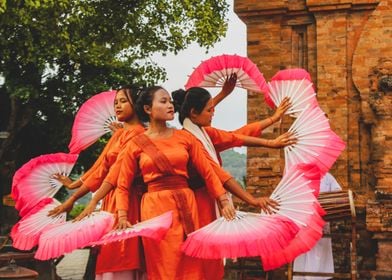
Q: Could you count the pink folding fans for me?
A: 10